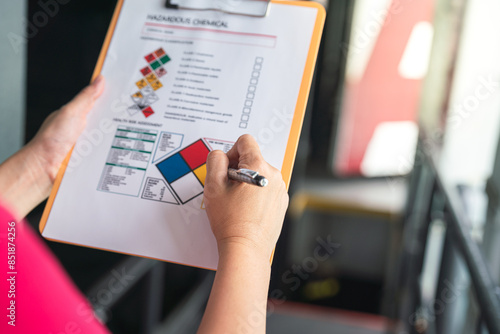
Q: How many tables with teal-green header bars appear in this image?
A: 1